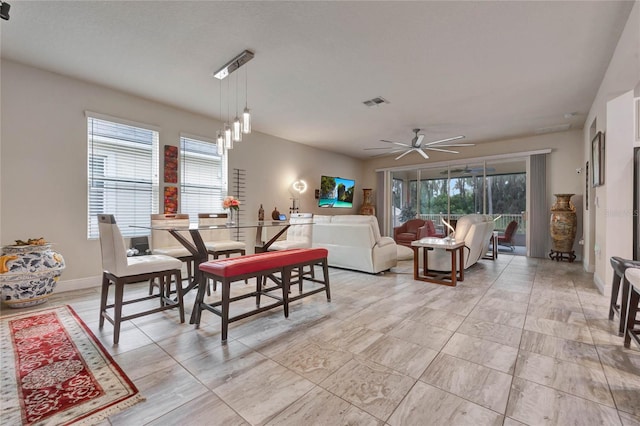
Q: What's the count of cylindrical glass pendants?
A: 4